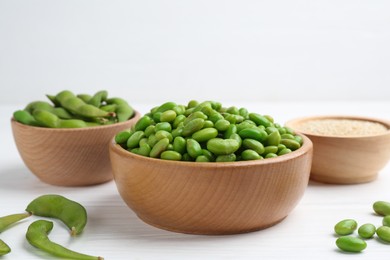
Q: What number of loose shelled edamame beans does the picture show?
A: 6